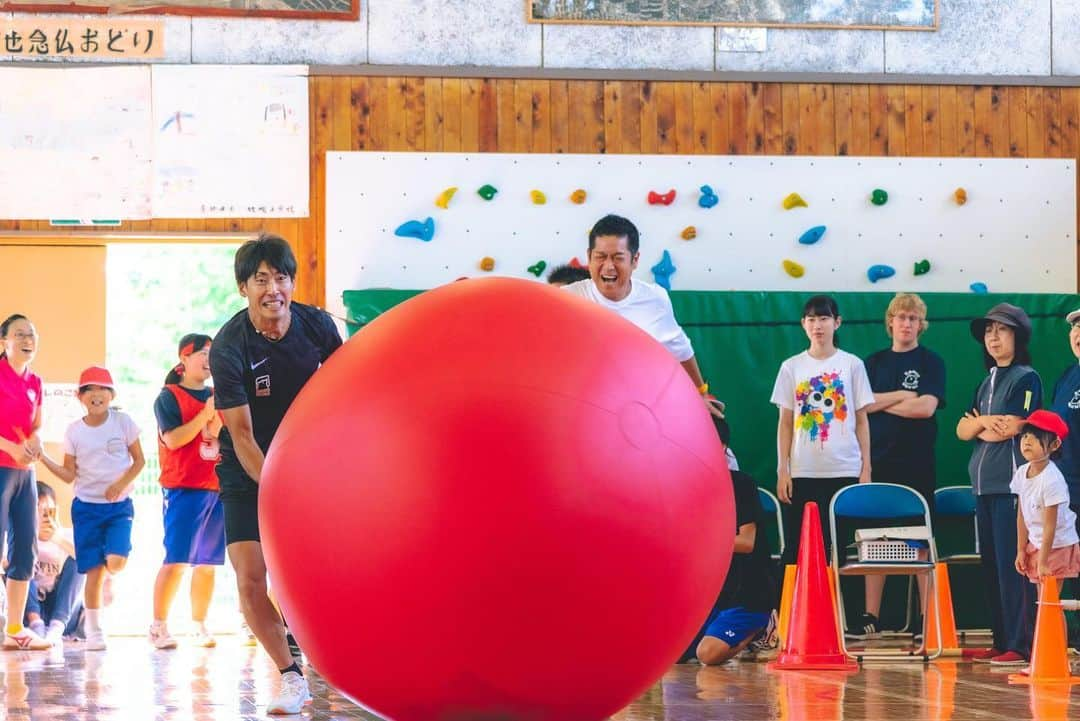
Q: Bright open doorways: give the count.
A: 1